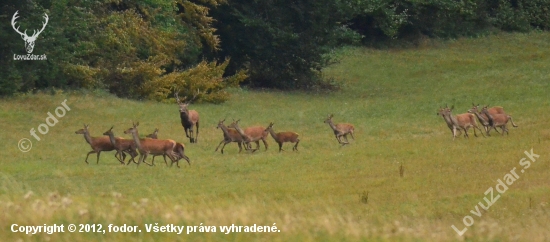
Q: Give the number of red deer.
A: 13